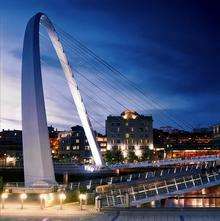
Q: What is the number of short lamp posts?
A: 5